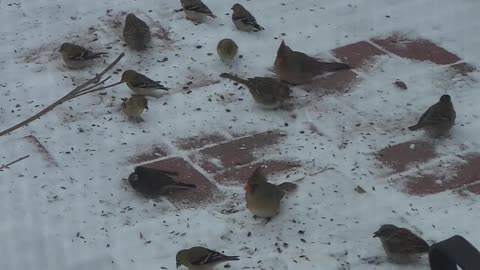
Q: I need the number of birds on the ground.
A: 14